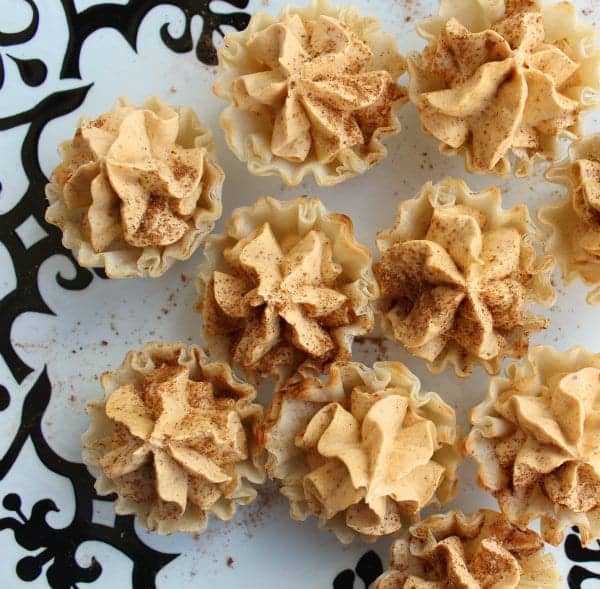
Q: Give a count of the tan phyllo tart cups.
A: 10